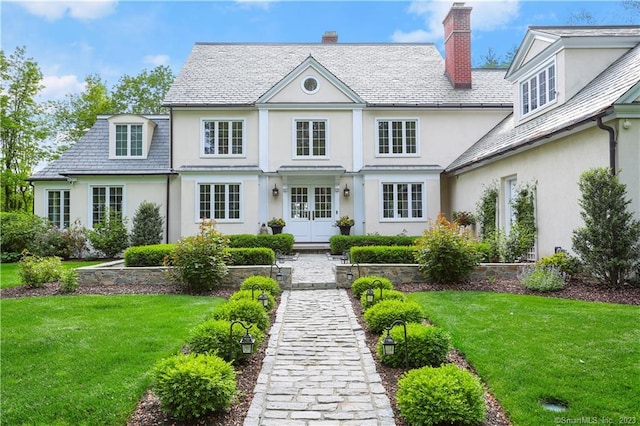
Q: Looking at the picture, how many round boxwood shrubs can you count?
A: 10